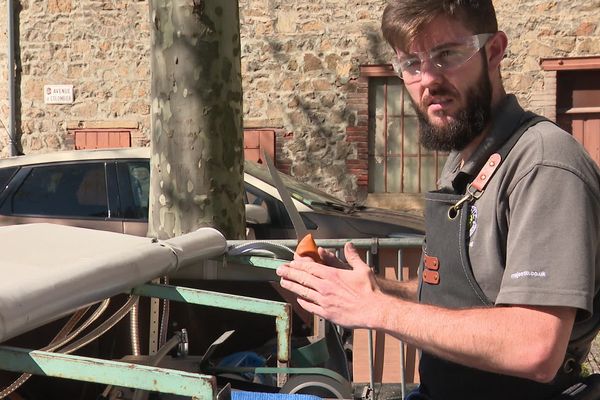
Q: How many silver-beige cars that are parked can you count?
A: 1